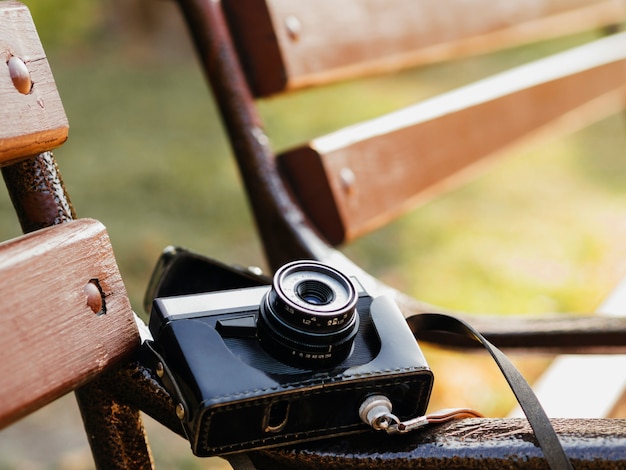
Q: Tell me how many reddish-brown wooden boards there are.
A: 4